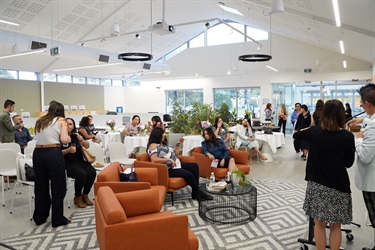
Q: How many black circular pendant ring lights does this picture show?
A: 2